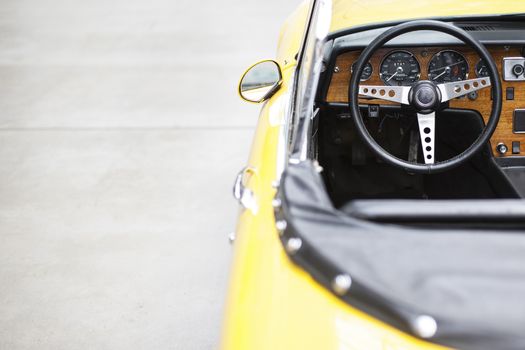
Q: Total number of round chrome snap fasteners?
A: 6